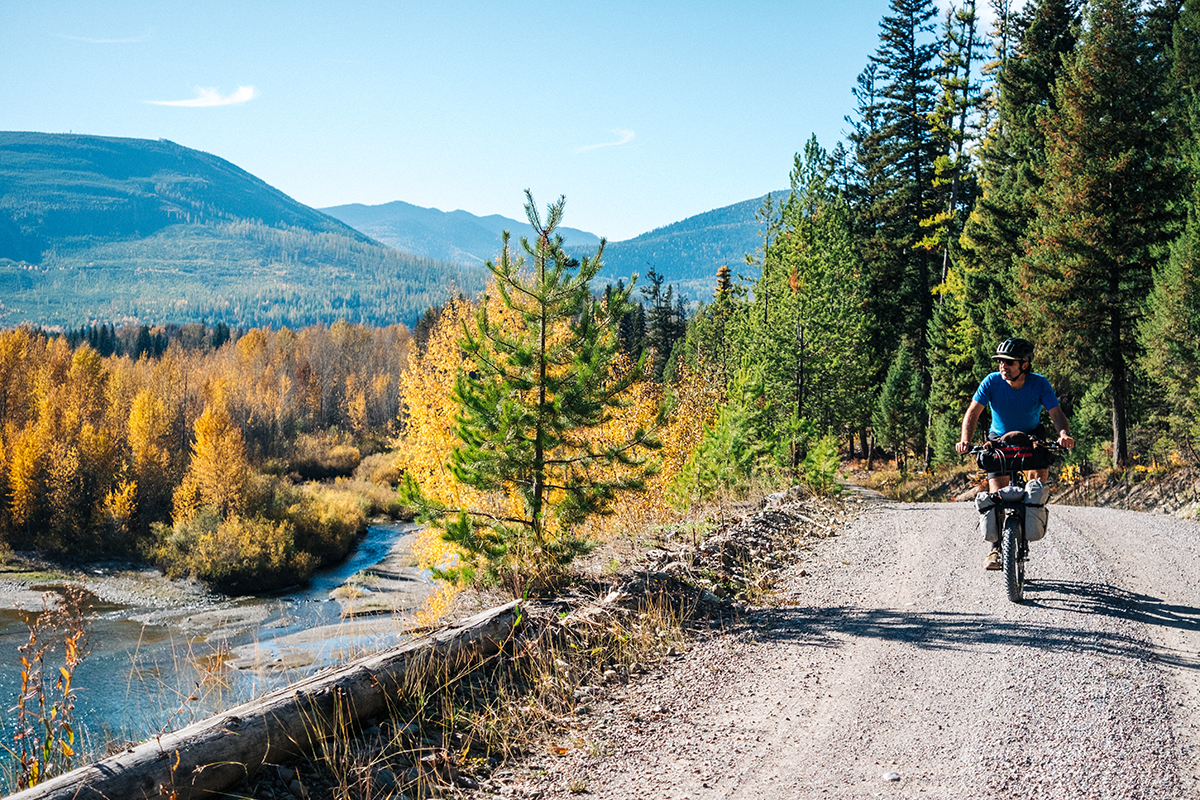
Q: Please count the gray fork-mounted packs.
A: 2